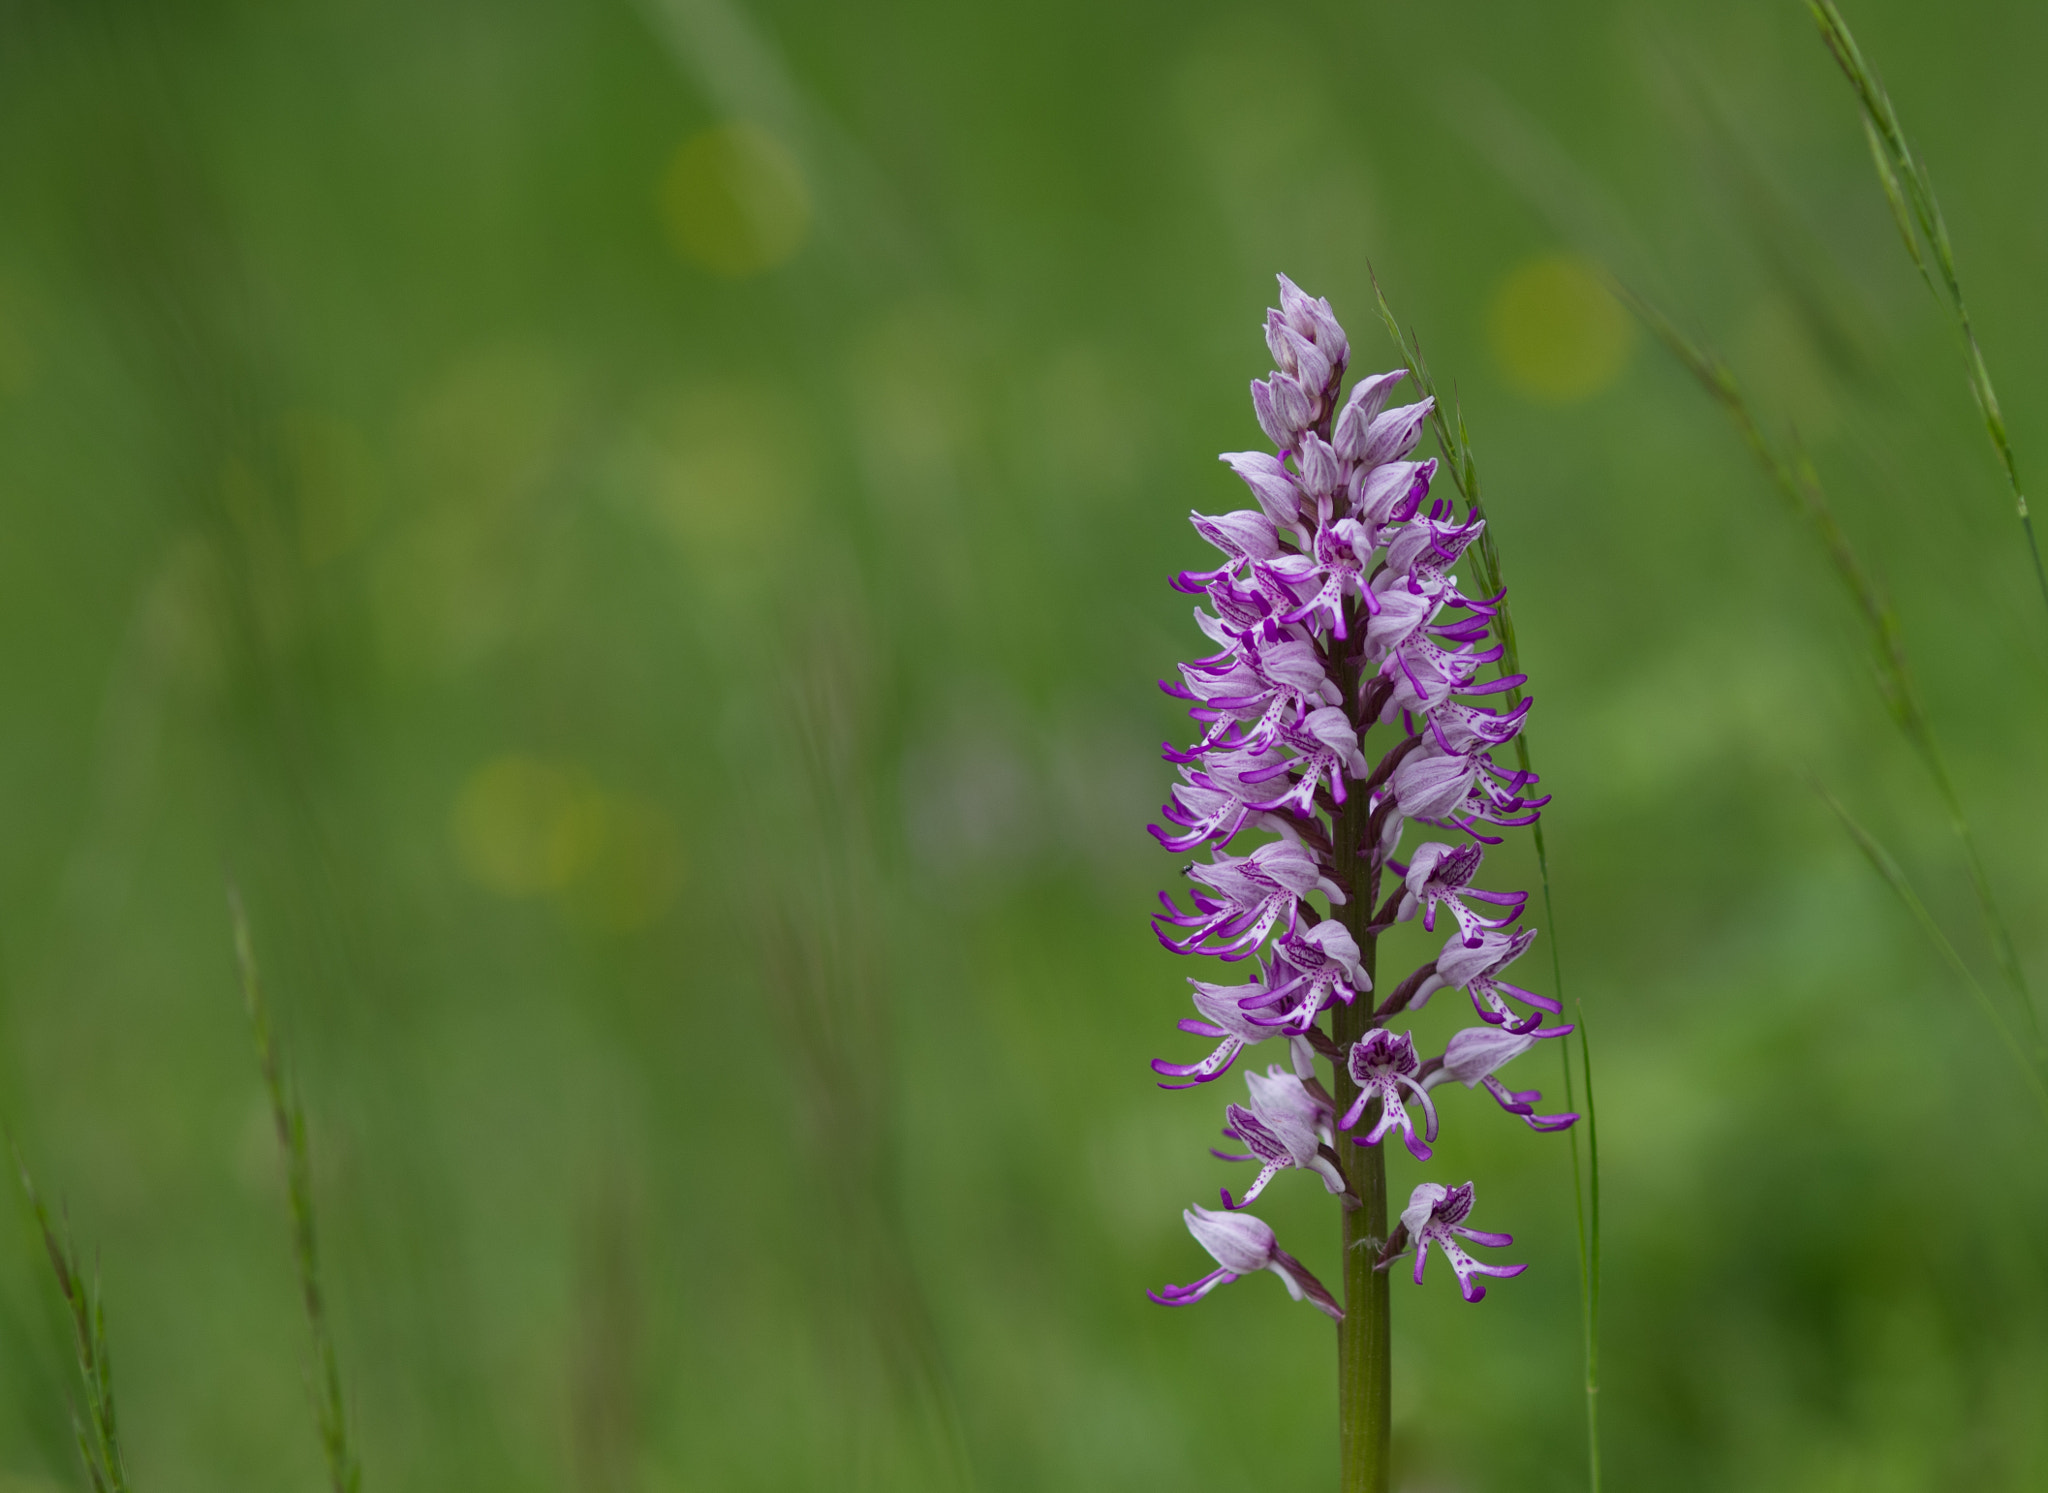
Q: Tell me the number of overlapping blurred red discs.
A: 0